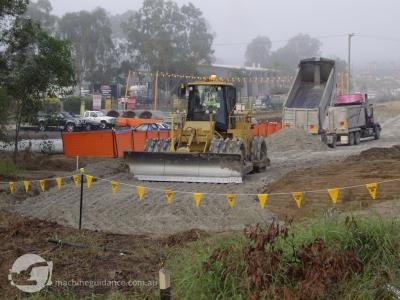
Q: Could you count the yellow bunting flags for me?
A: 15